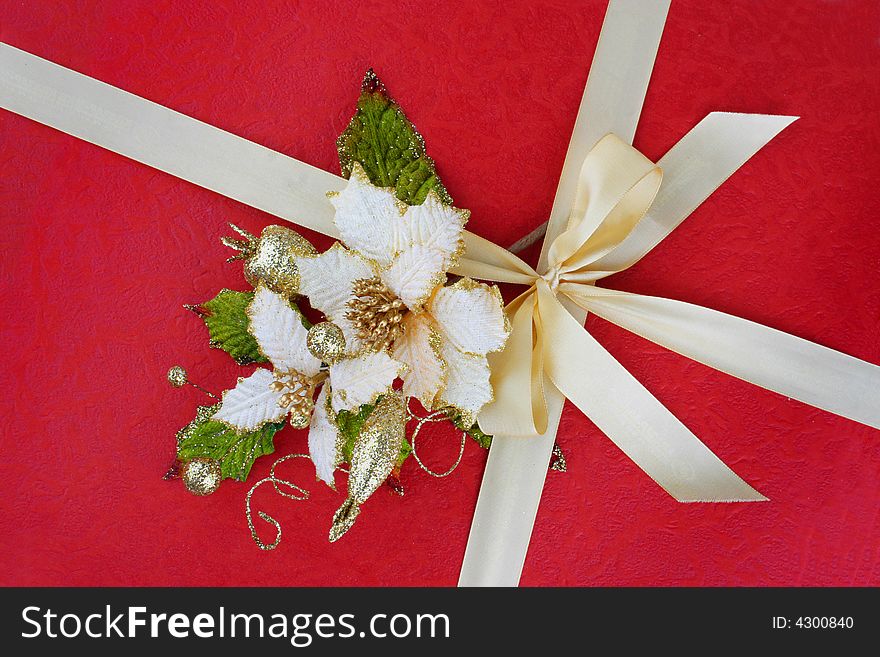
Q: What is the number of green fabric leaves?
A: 5